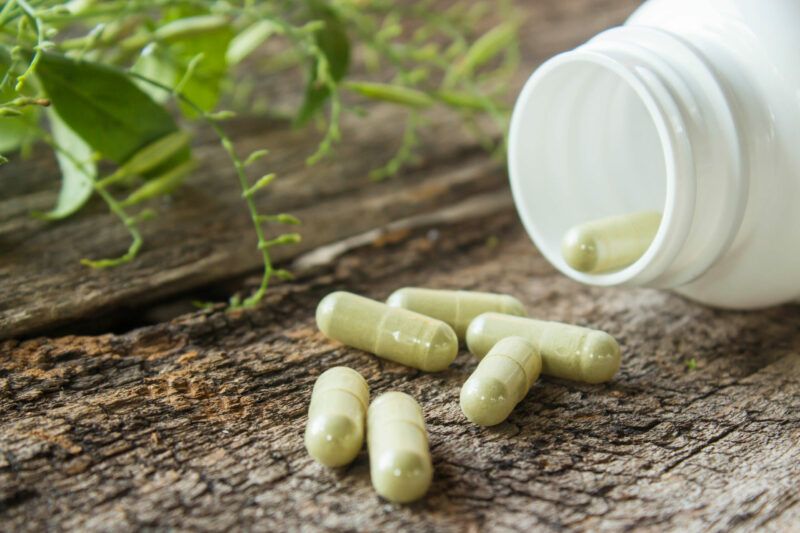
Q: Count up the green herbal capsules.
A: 7